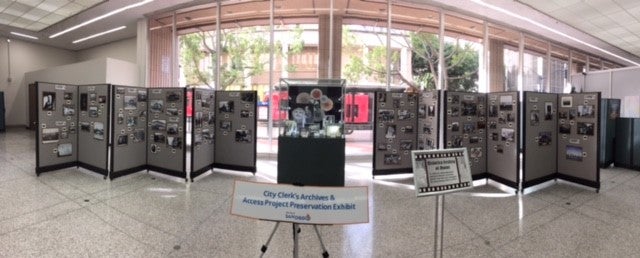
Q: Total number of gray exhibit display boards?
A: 12